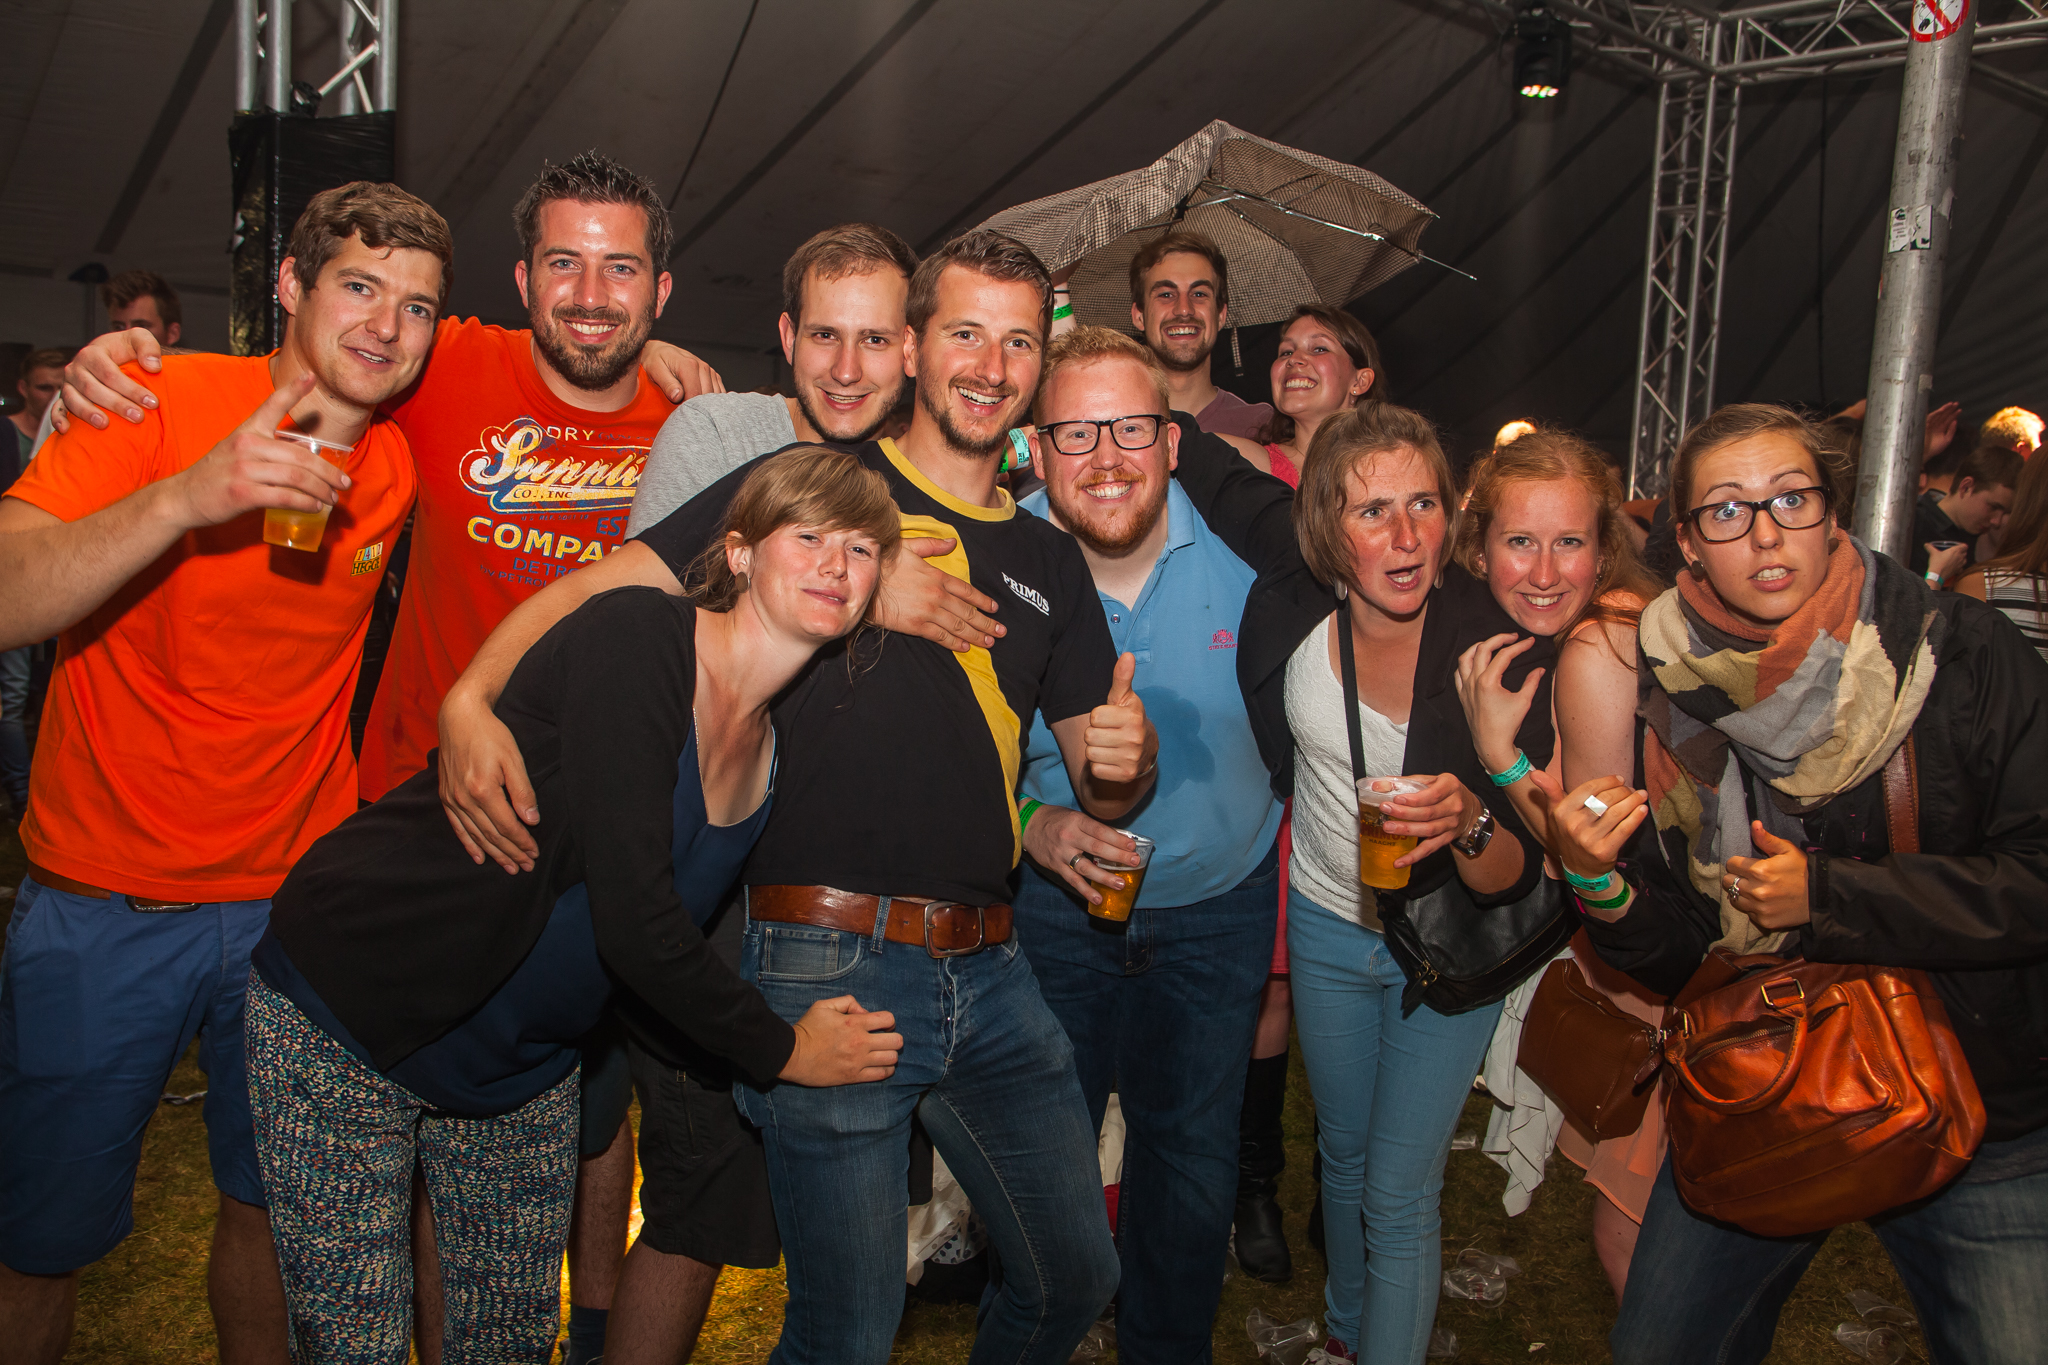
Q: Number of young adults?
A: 11